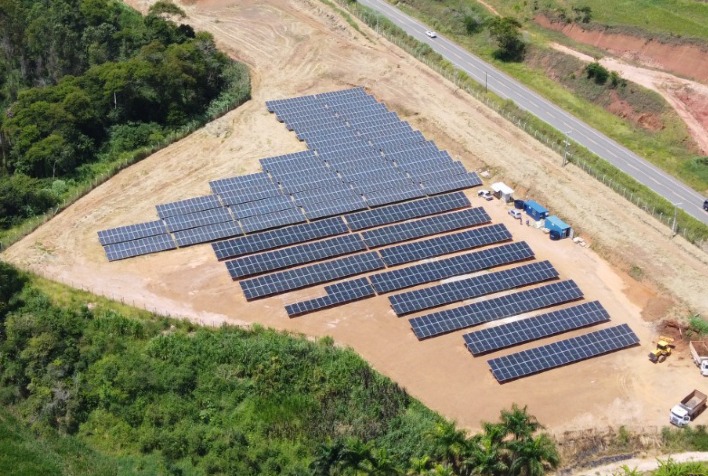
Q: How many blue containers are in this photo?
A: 2